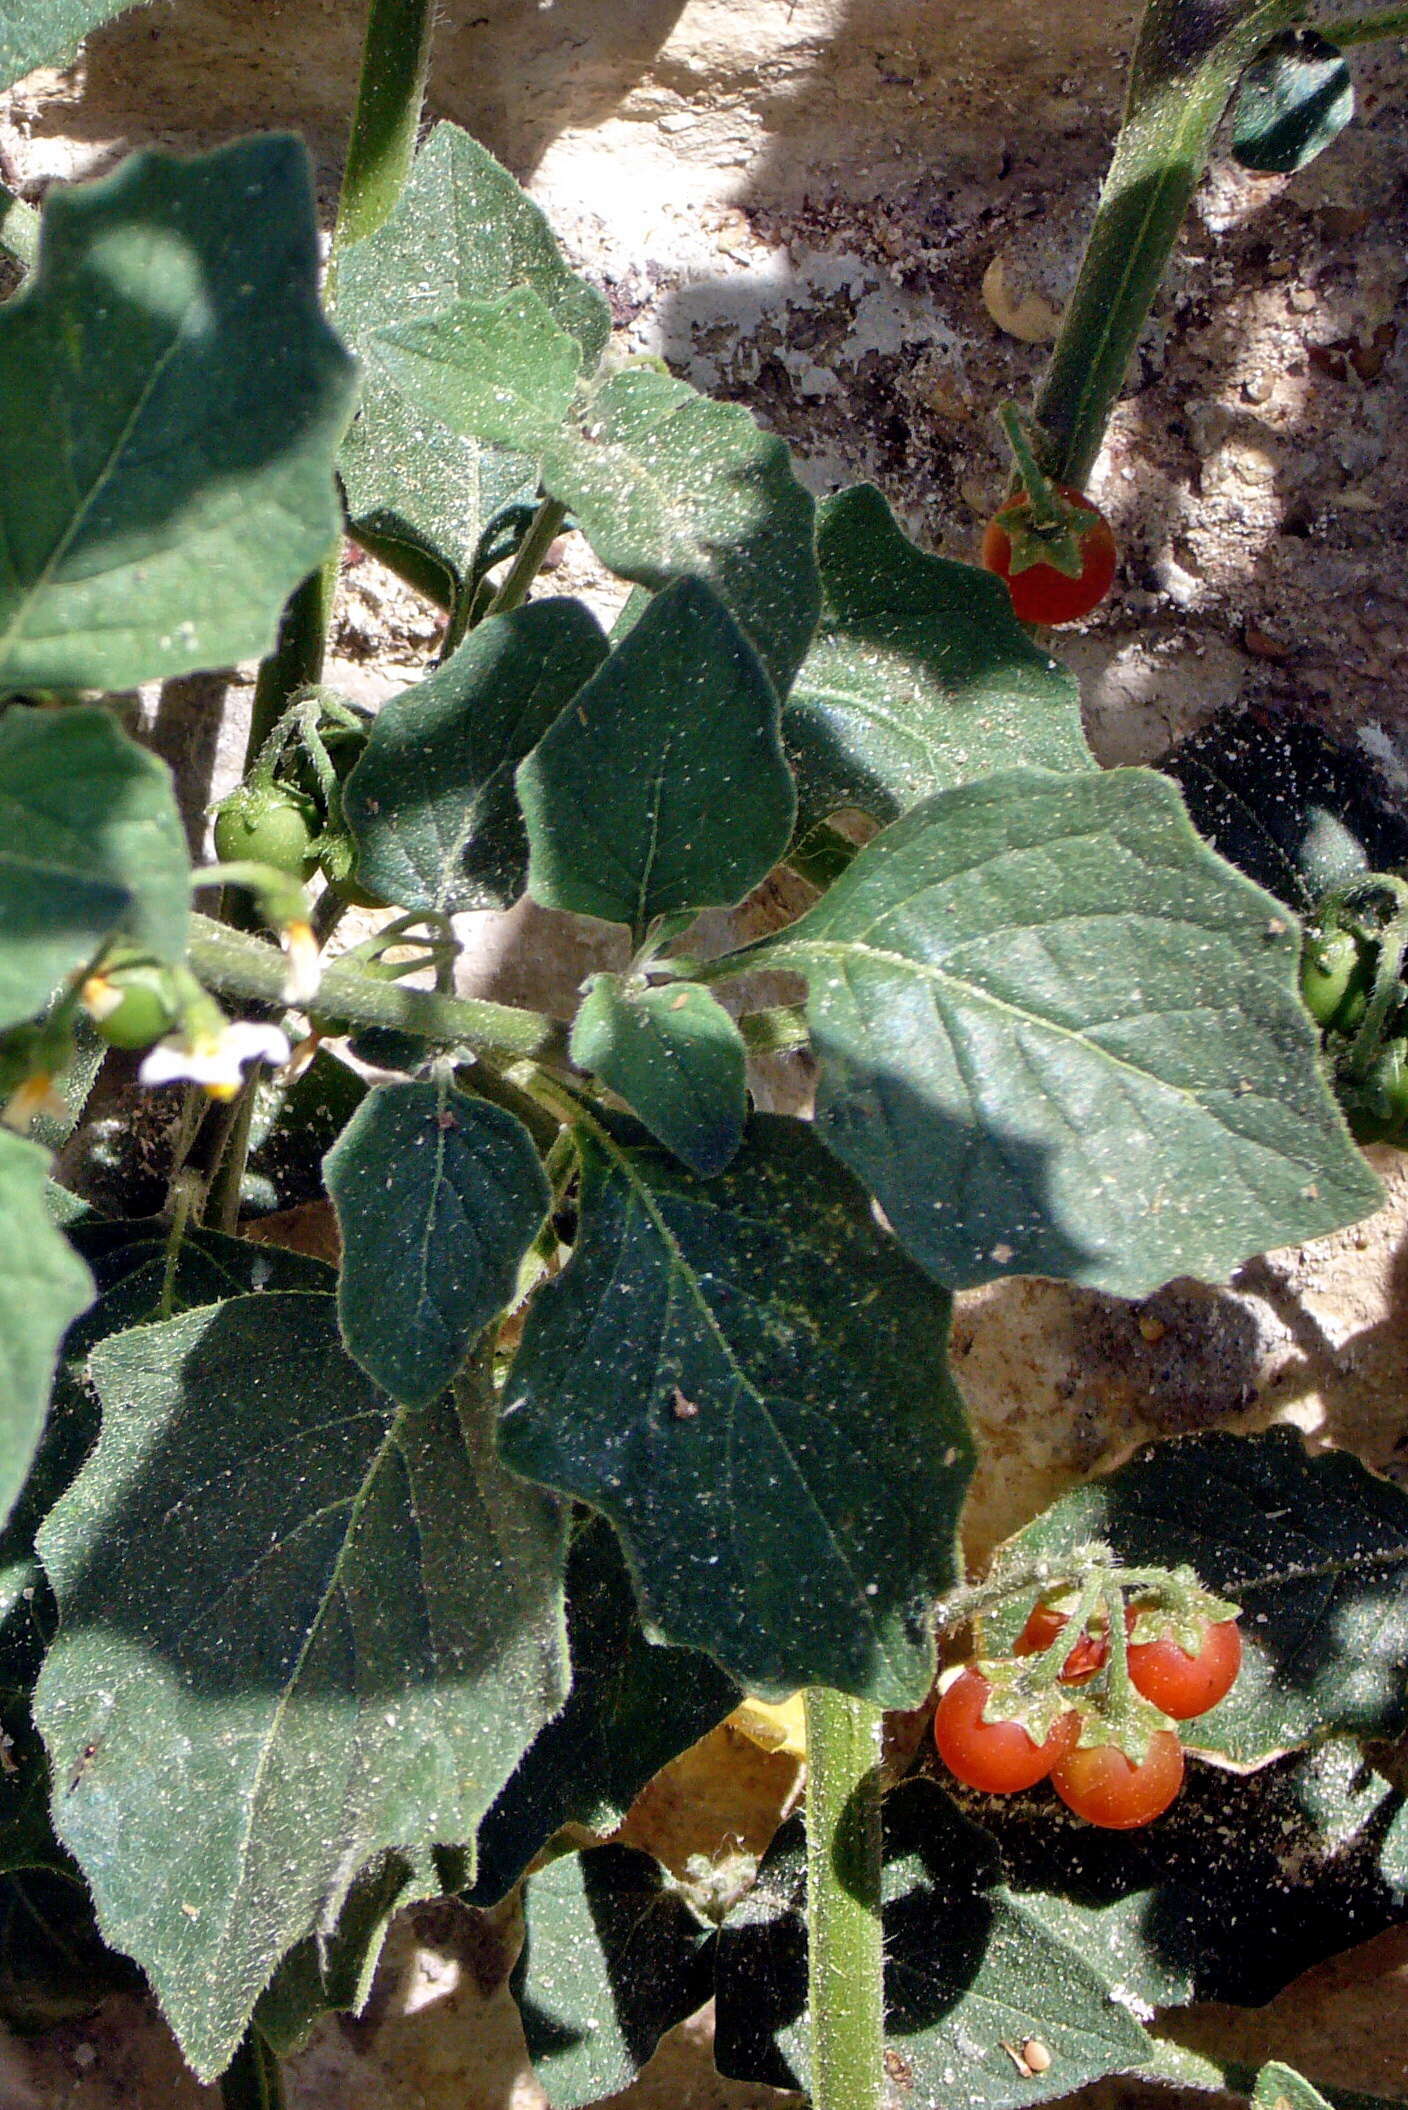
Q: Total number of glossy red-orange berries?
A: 5